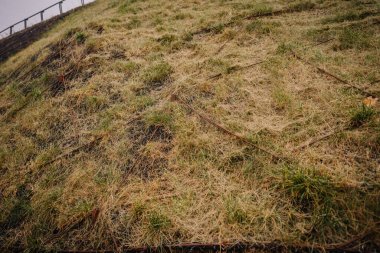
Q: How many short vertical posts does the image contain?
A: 5